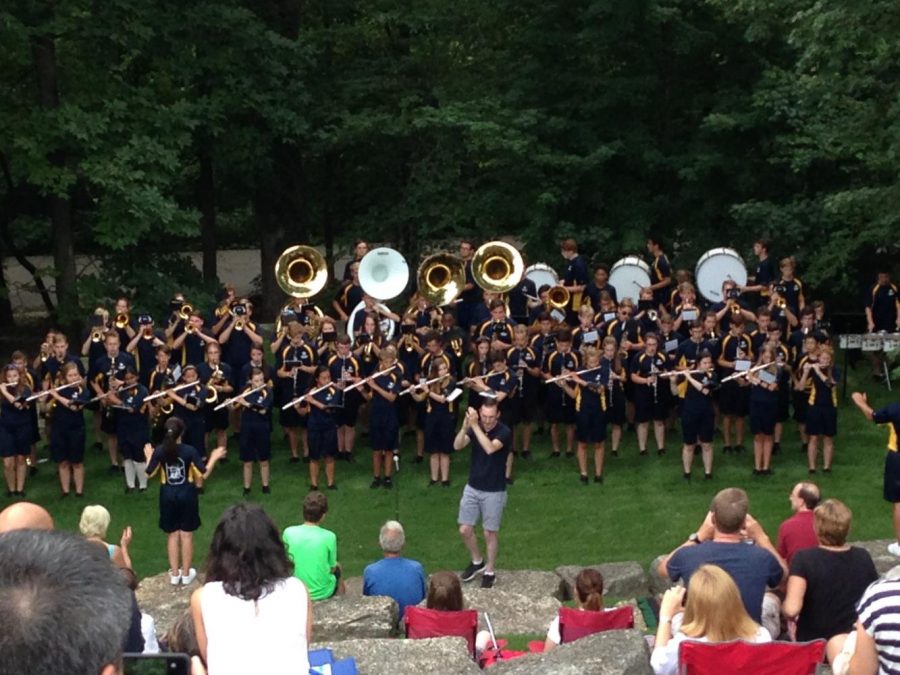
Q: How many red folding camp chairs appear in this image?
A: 3